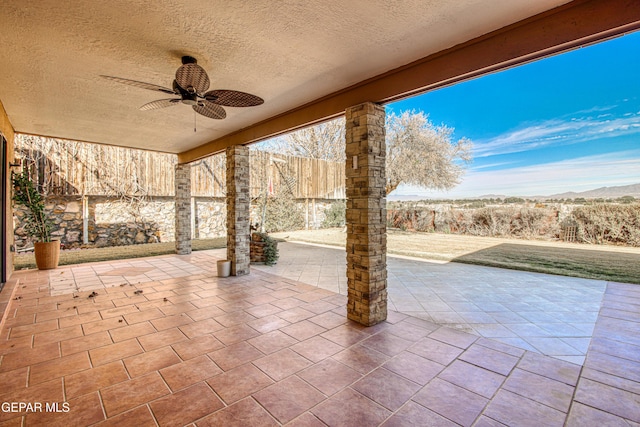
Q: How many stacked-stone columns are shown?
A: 3